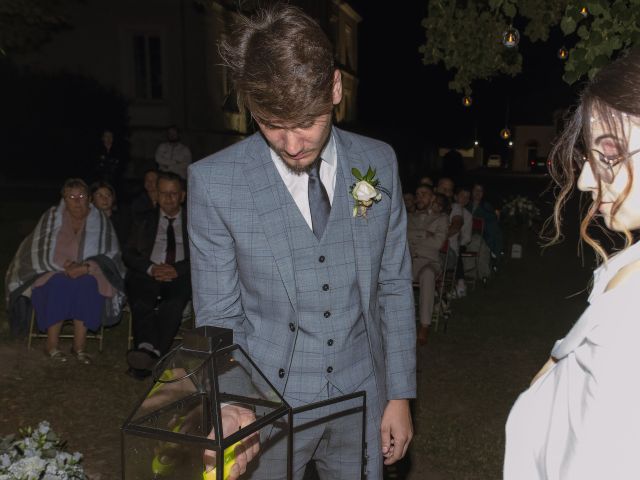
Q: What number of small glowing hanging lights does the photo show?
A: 5